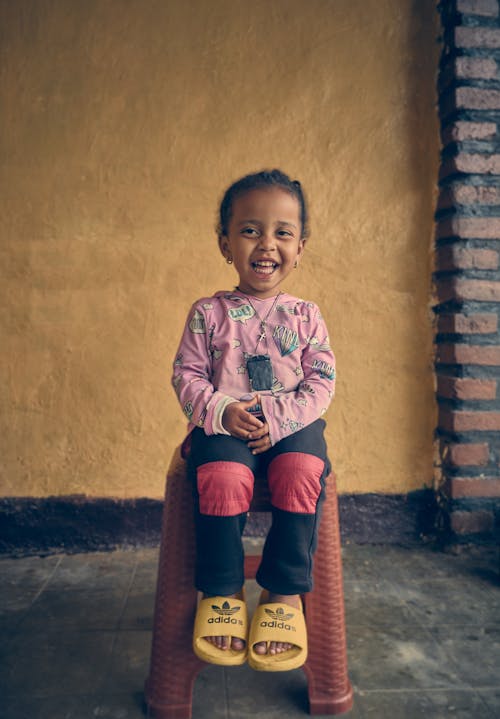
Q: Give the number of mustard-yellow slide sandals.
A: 2